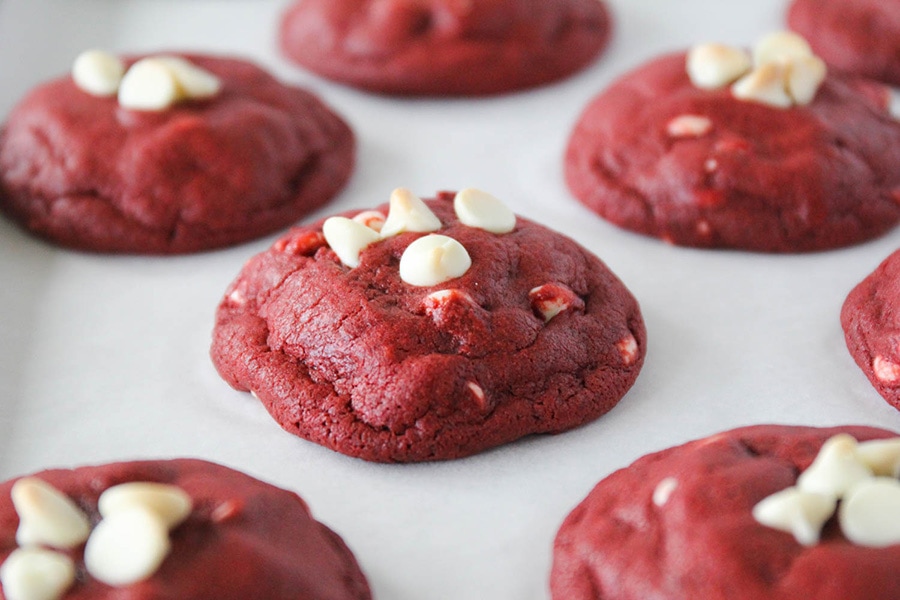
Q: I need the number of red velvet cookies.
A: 8